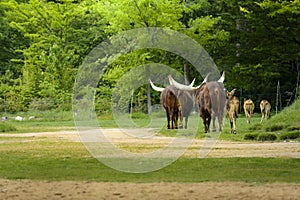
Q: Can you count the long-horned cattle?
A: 3